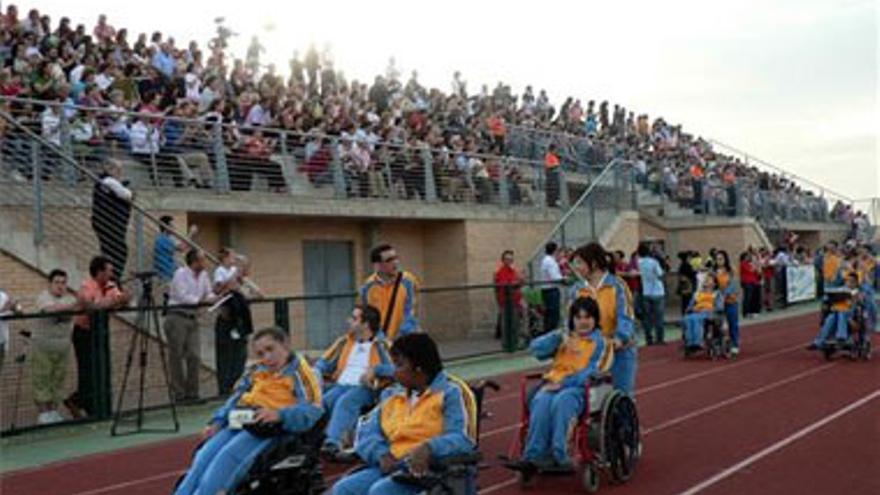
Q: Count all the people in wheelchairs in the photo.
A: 6